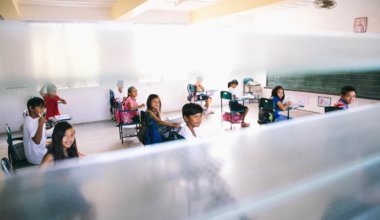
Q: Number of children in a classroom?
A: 11